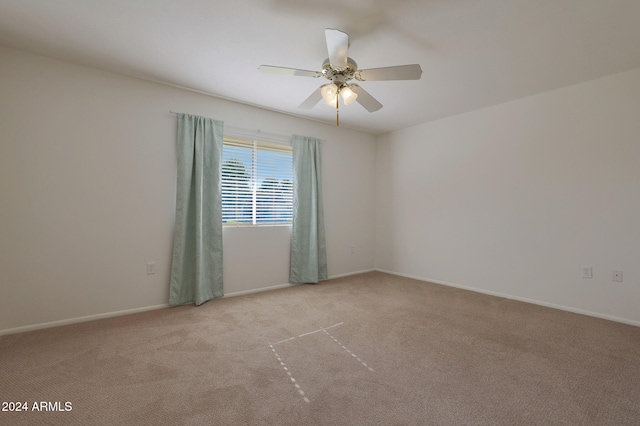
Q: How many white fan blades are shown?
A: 5